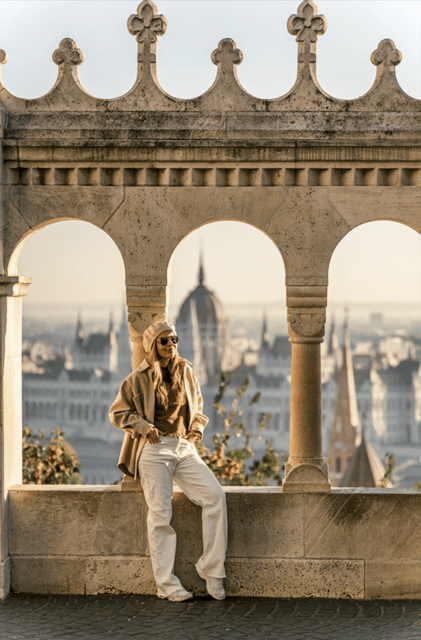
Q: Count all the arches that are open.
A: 3